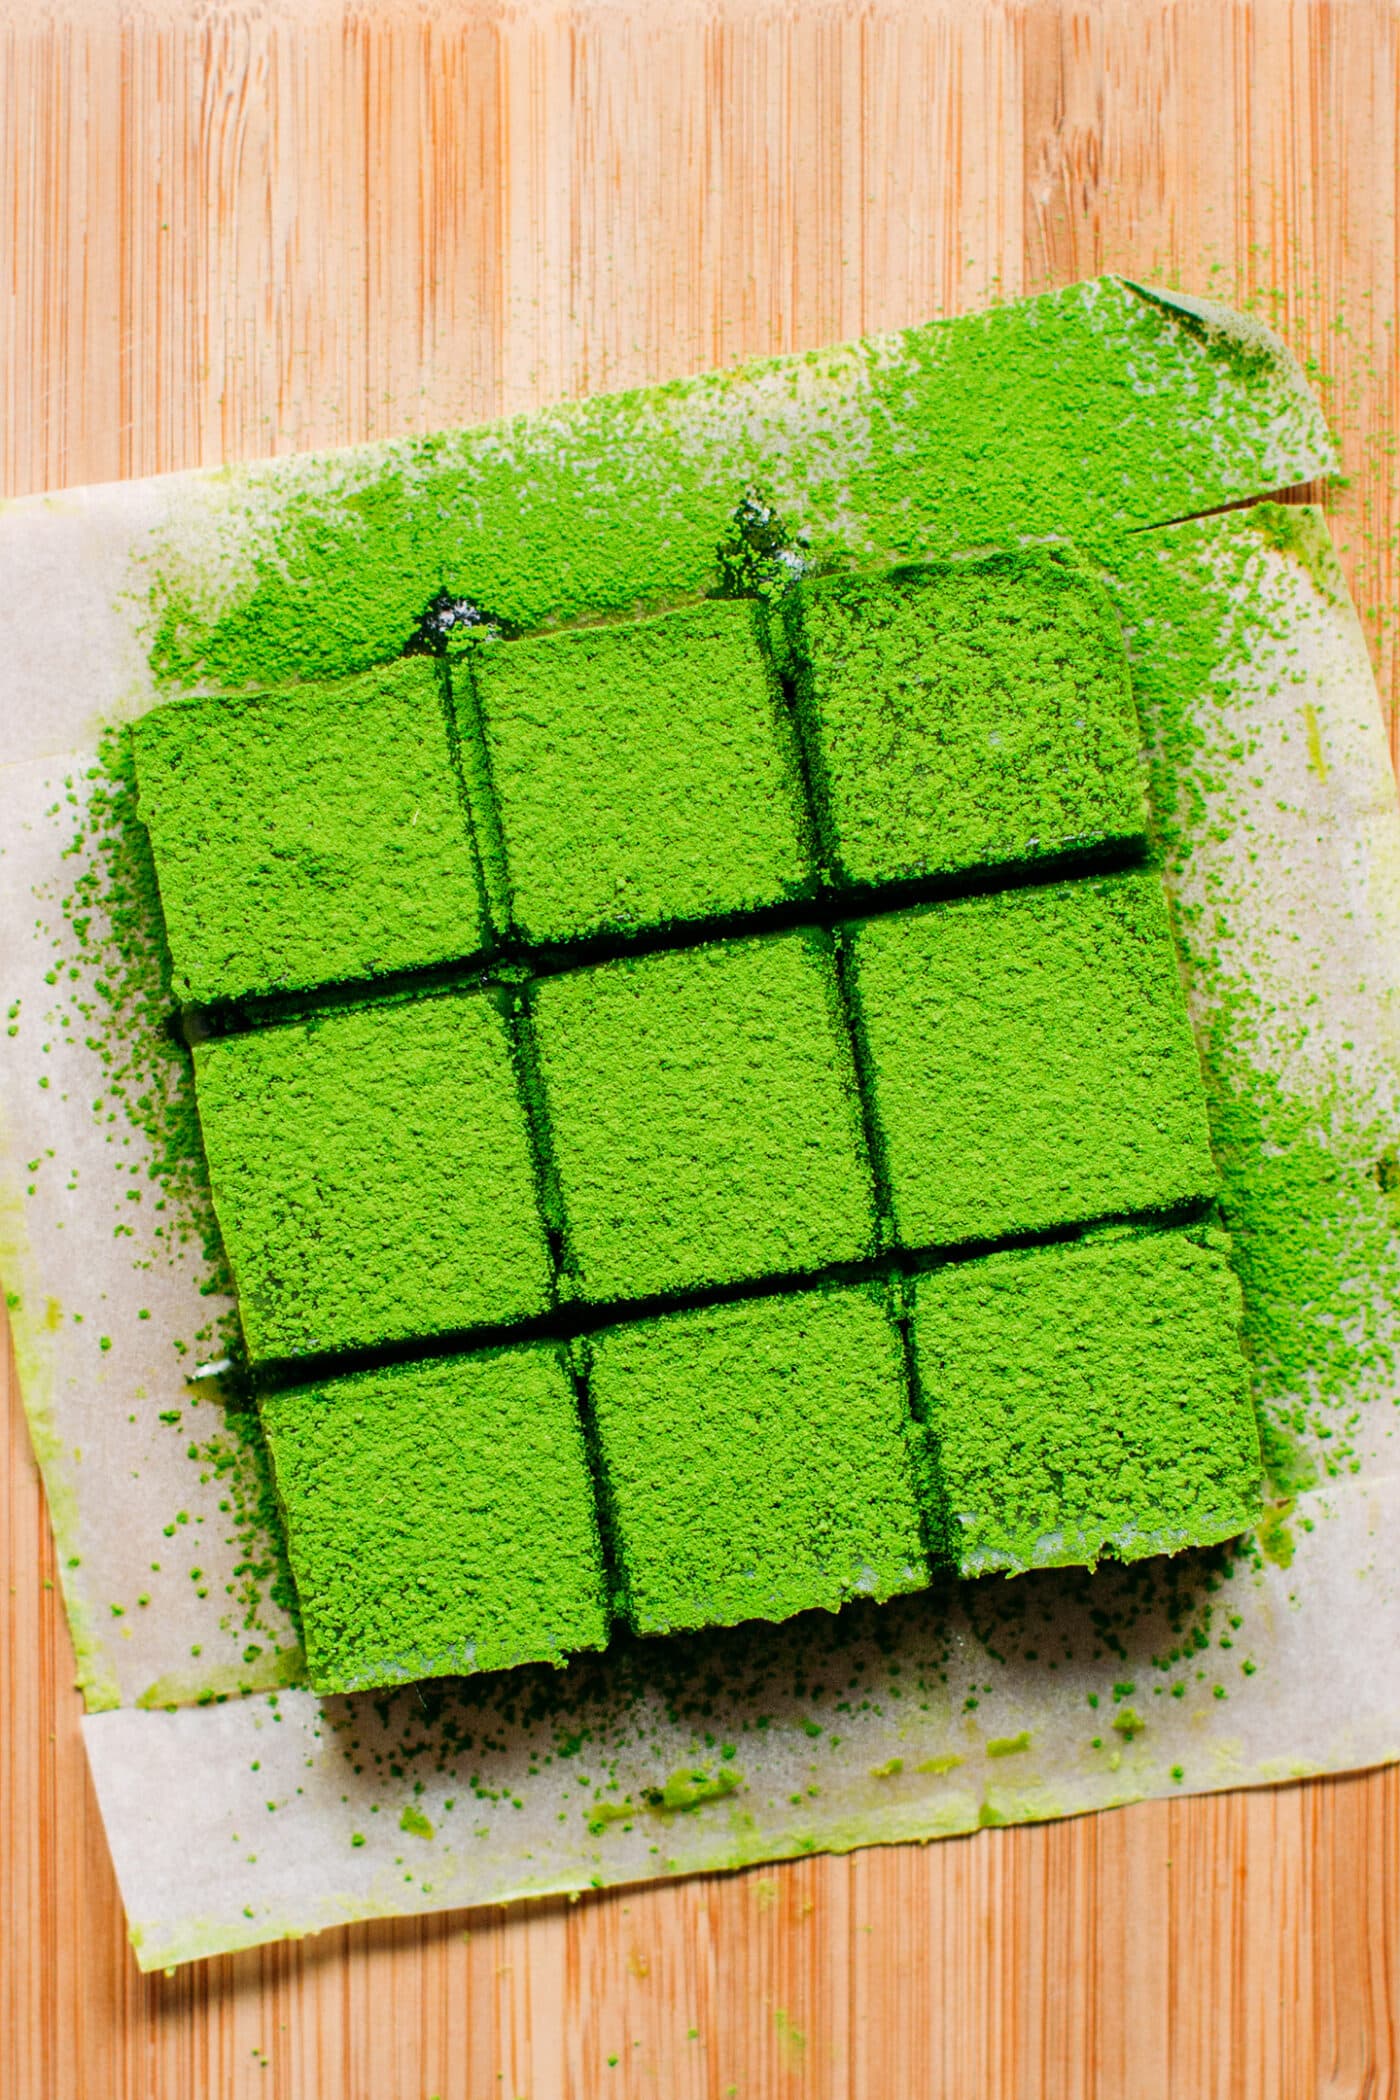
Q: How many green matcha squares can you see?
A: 9